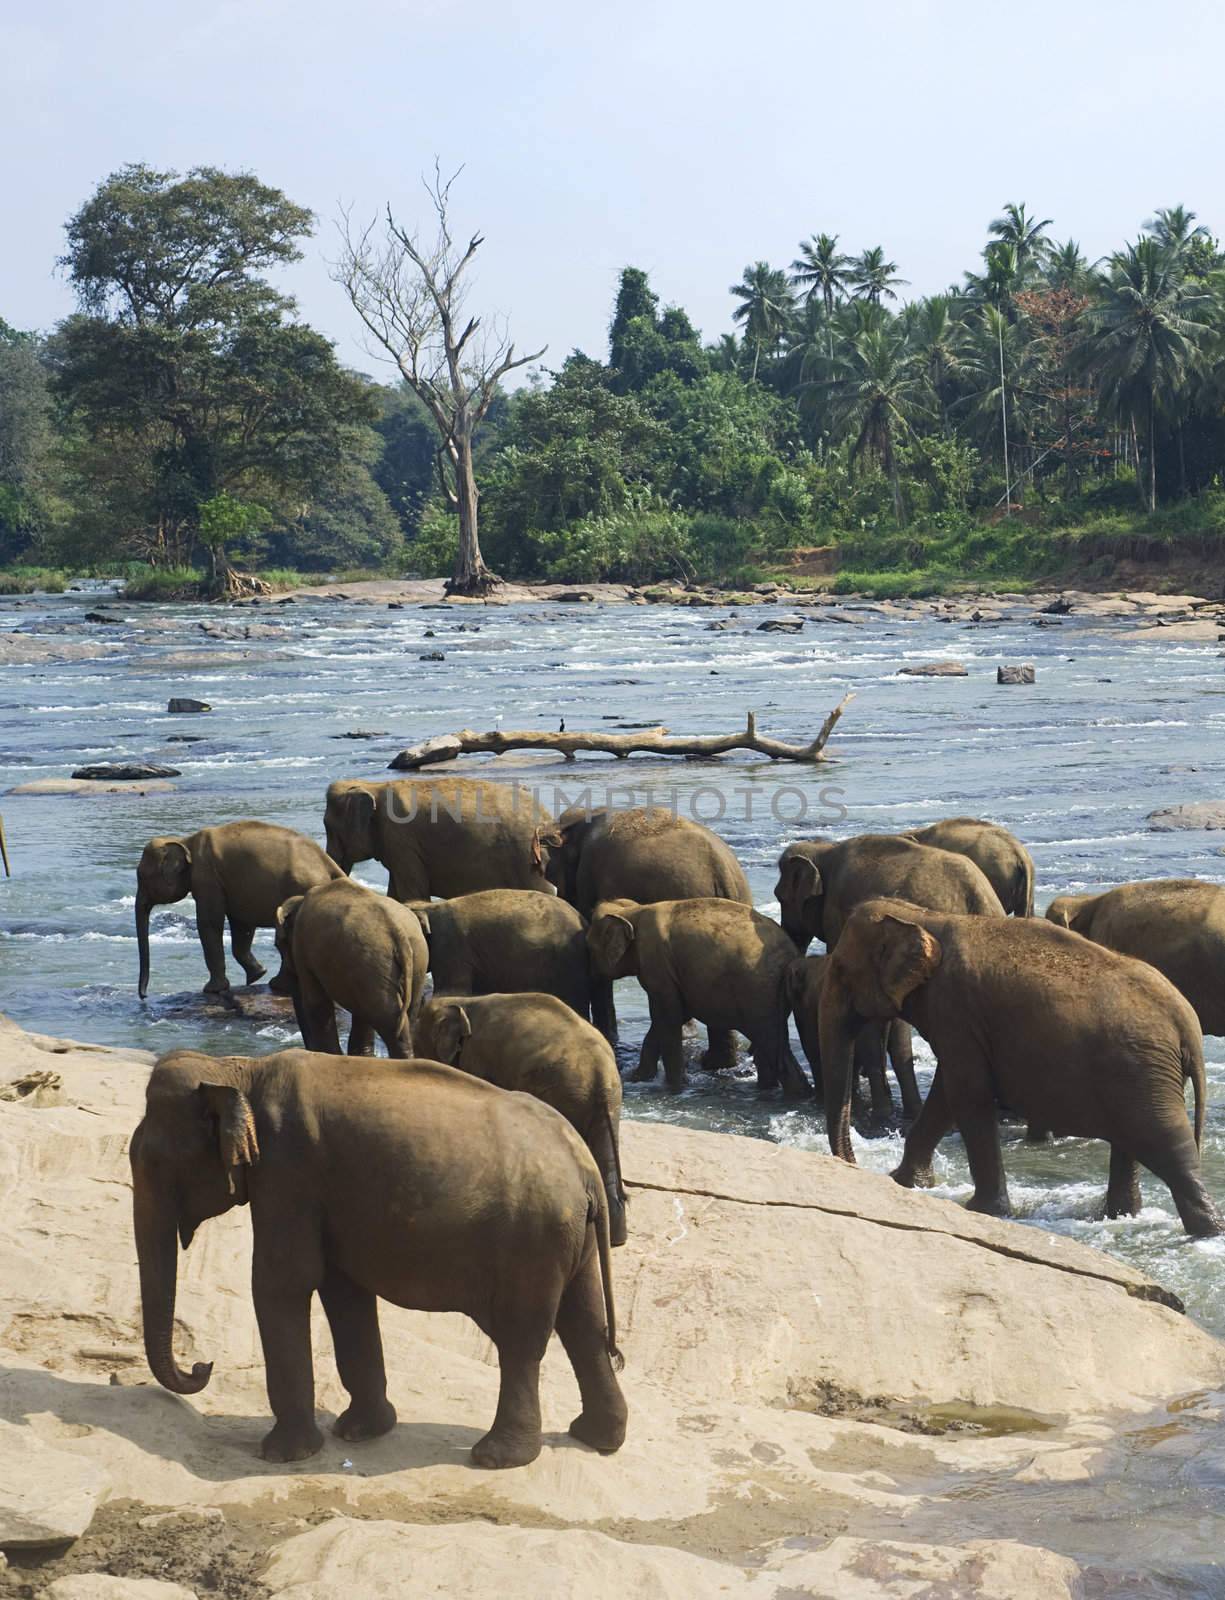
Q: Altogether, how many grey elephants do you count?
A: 13